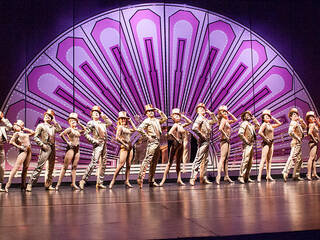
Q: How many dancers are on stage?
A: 14